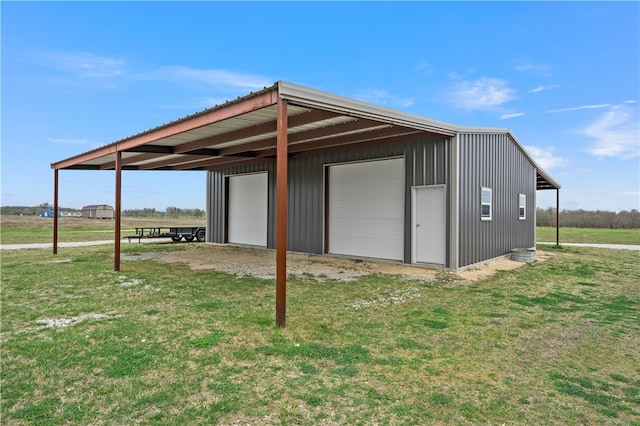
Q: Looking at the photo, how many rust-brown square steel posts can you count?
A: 4